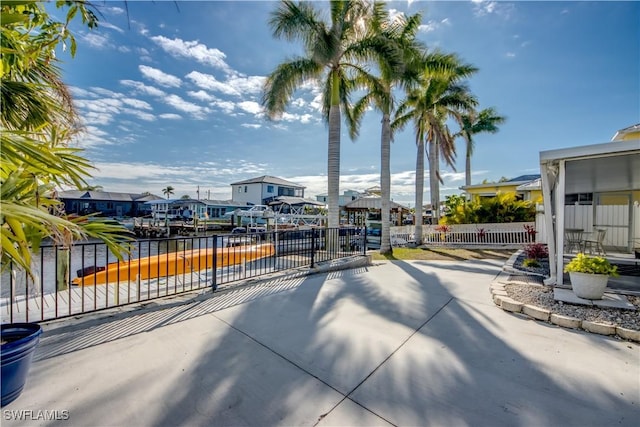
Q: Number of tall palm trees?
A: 5